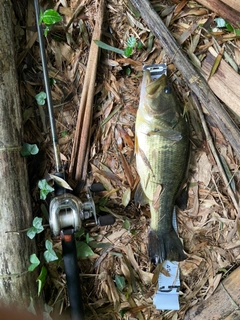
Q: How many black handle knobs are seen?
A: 2